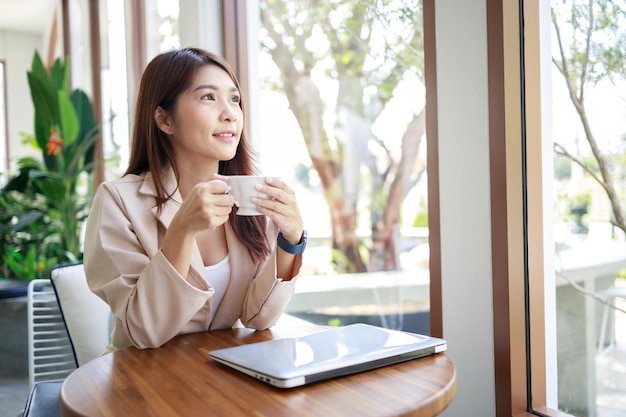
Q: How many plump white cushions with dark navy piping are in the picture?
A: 1